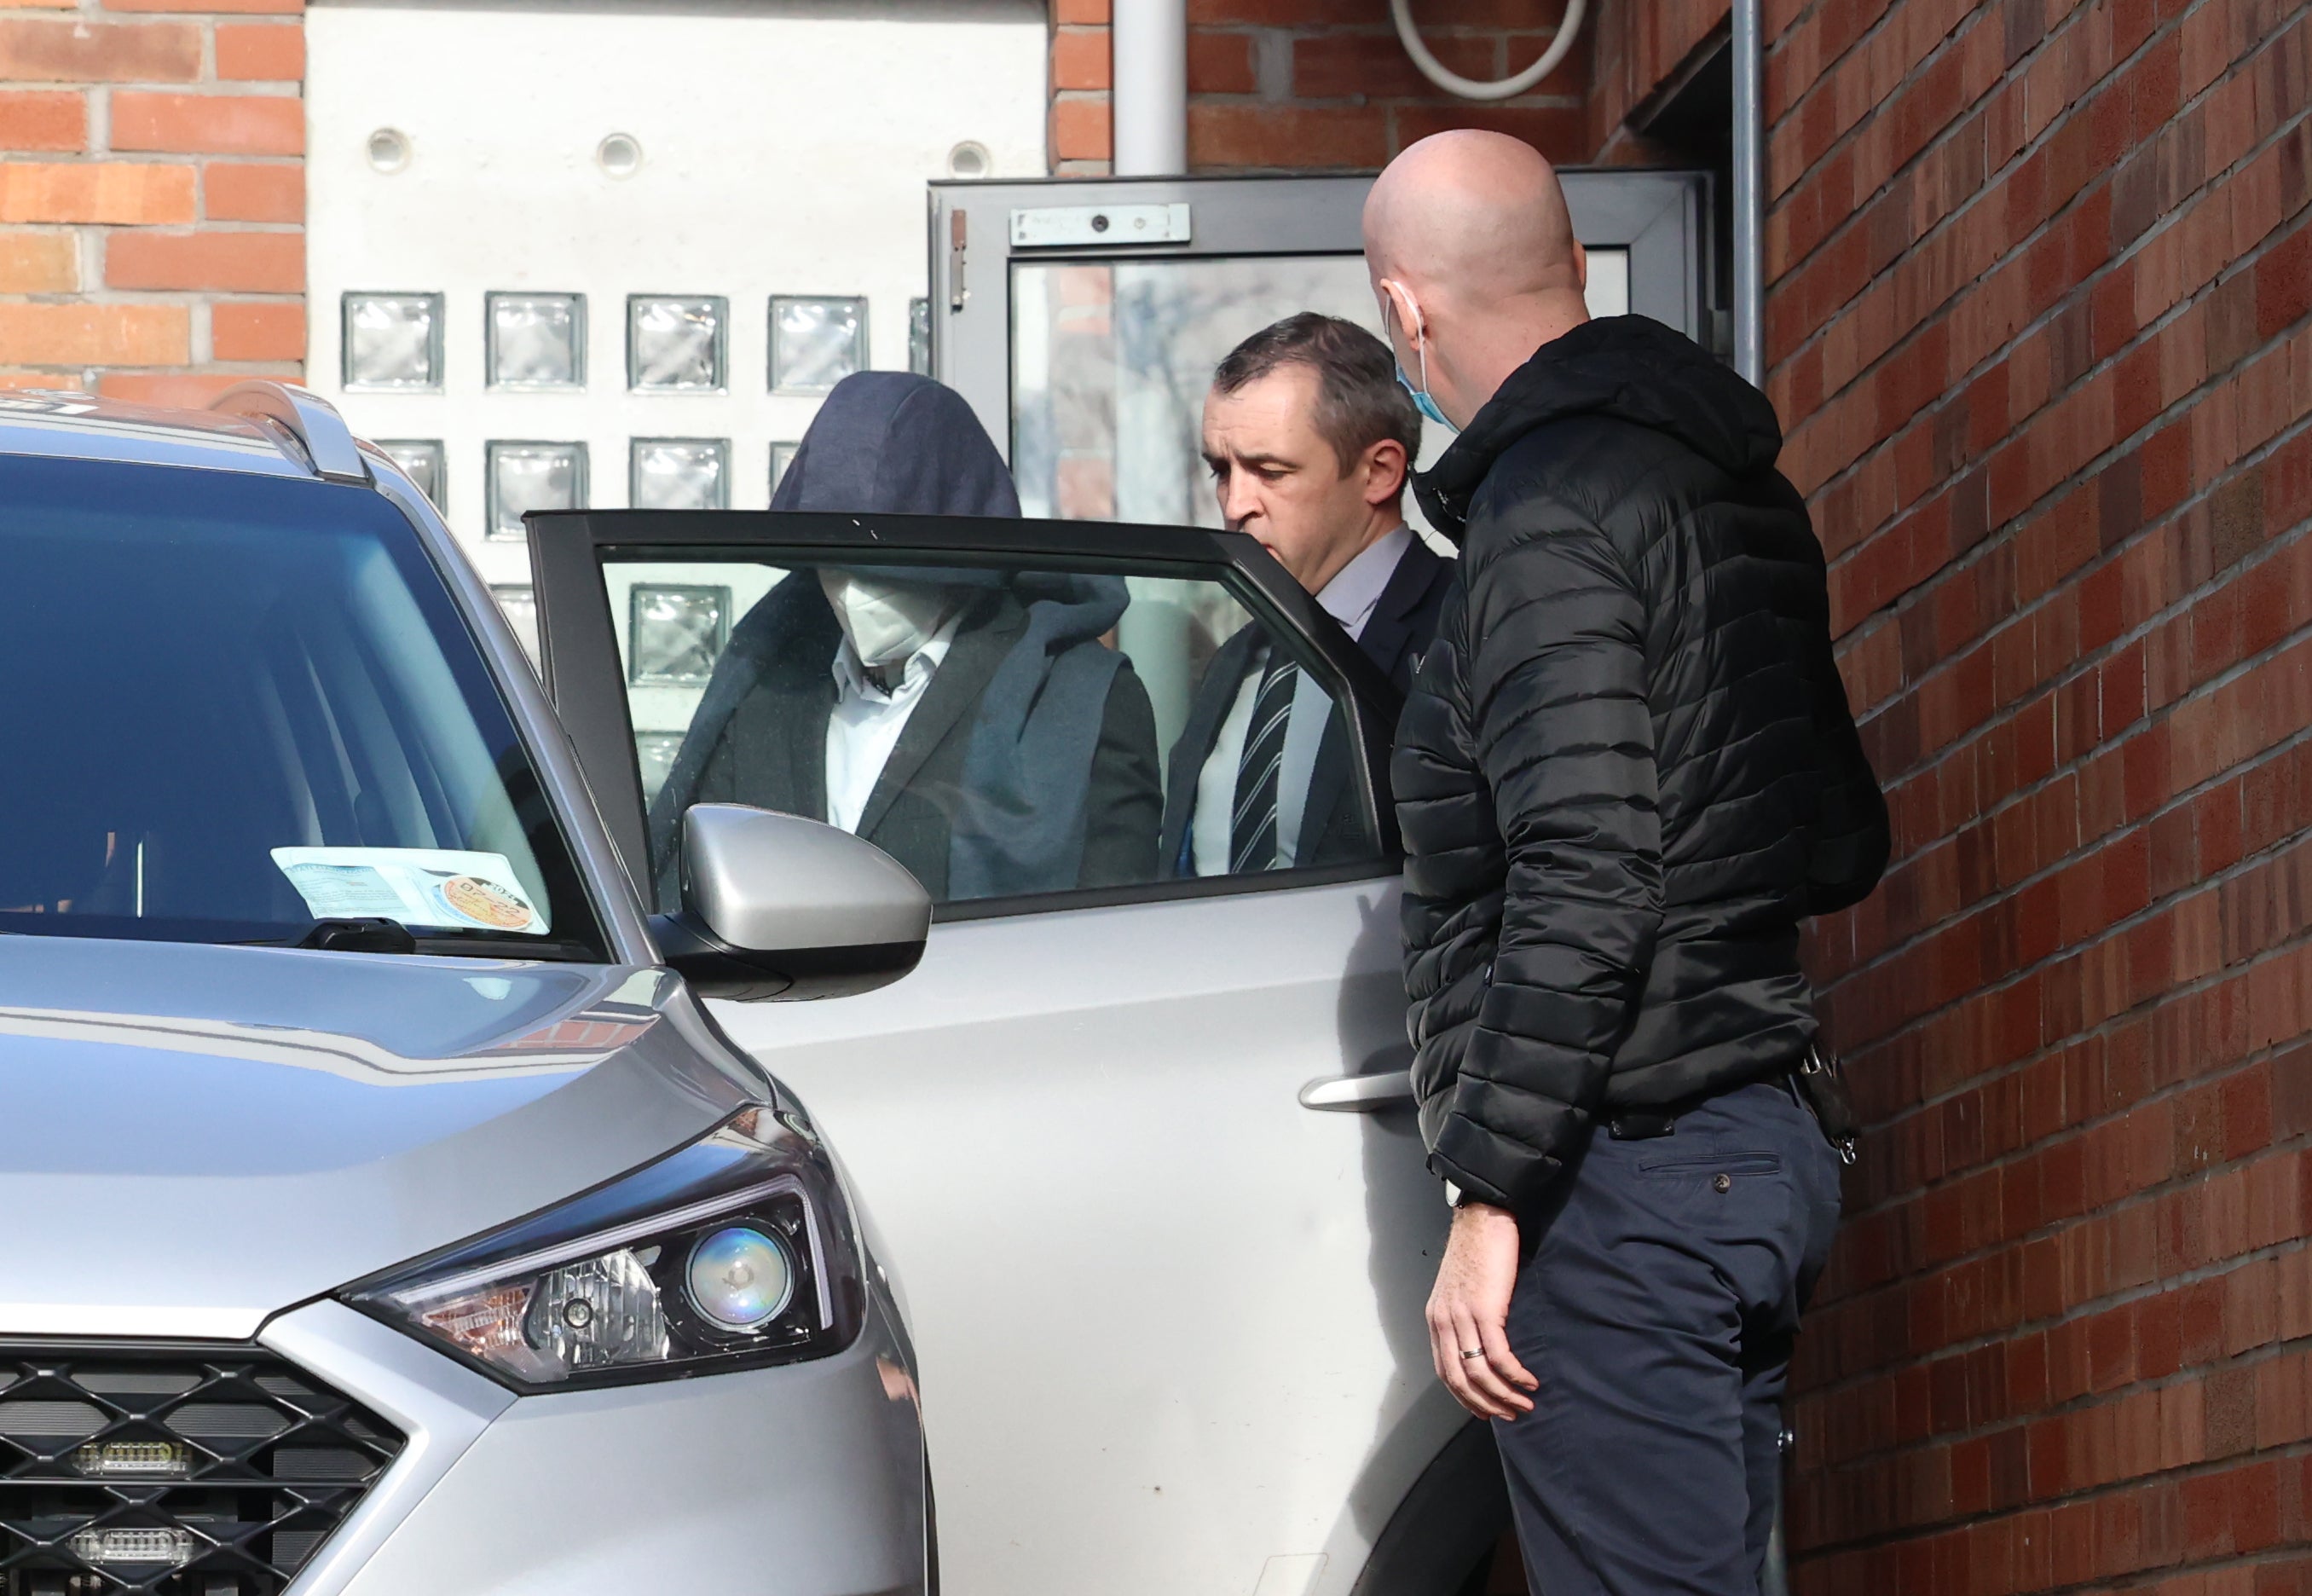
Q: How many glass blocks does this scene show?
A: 12